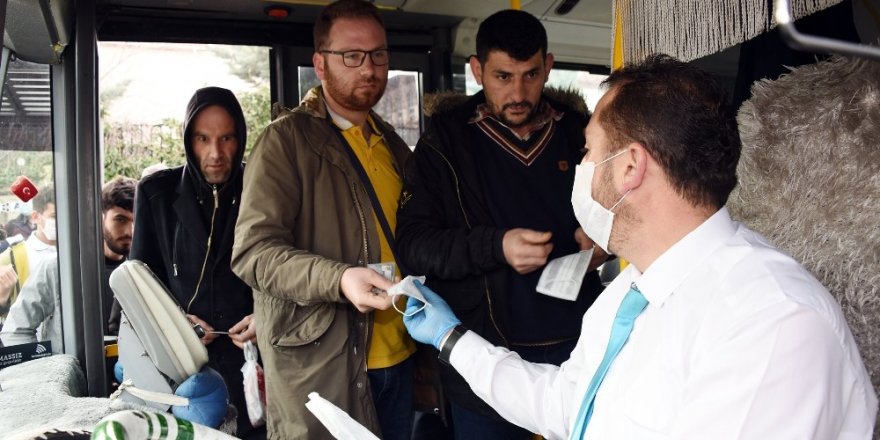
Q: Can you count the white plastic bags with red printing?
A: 1